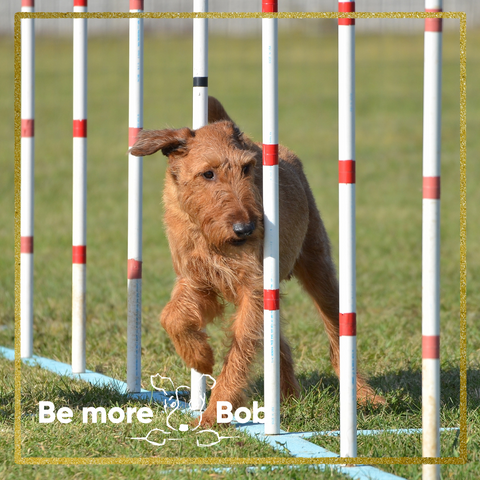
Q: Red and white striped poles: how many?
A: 6